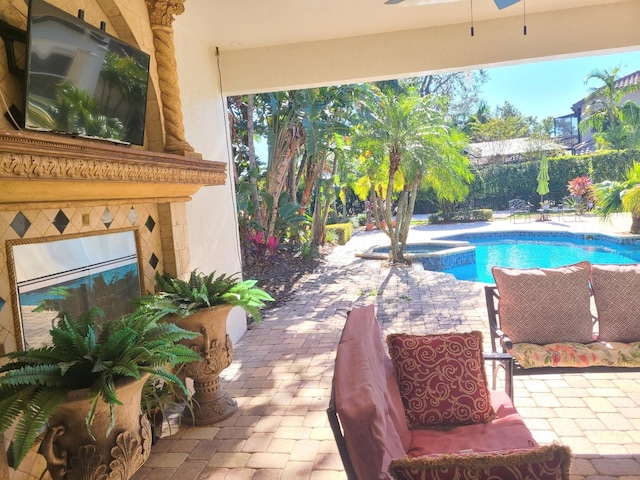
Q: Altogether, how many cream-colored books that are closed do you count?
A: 0